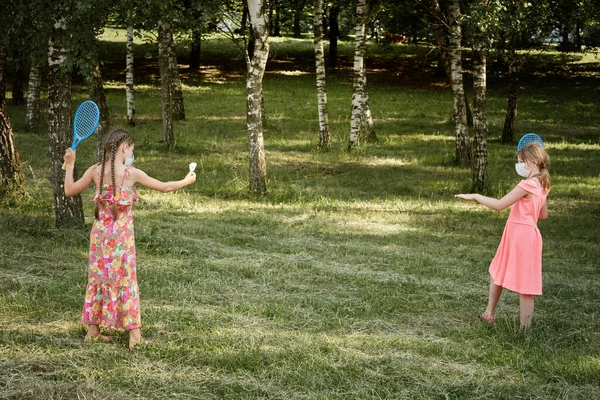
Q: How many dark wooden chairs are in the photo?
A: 0